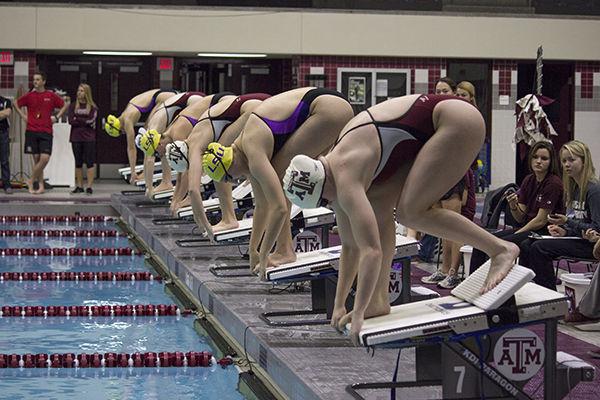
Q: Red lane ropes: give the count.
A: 6